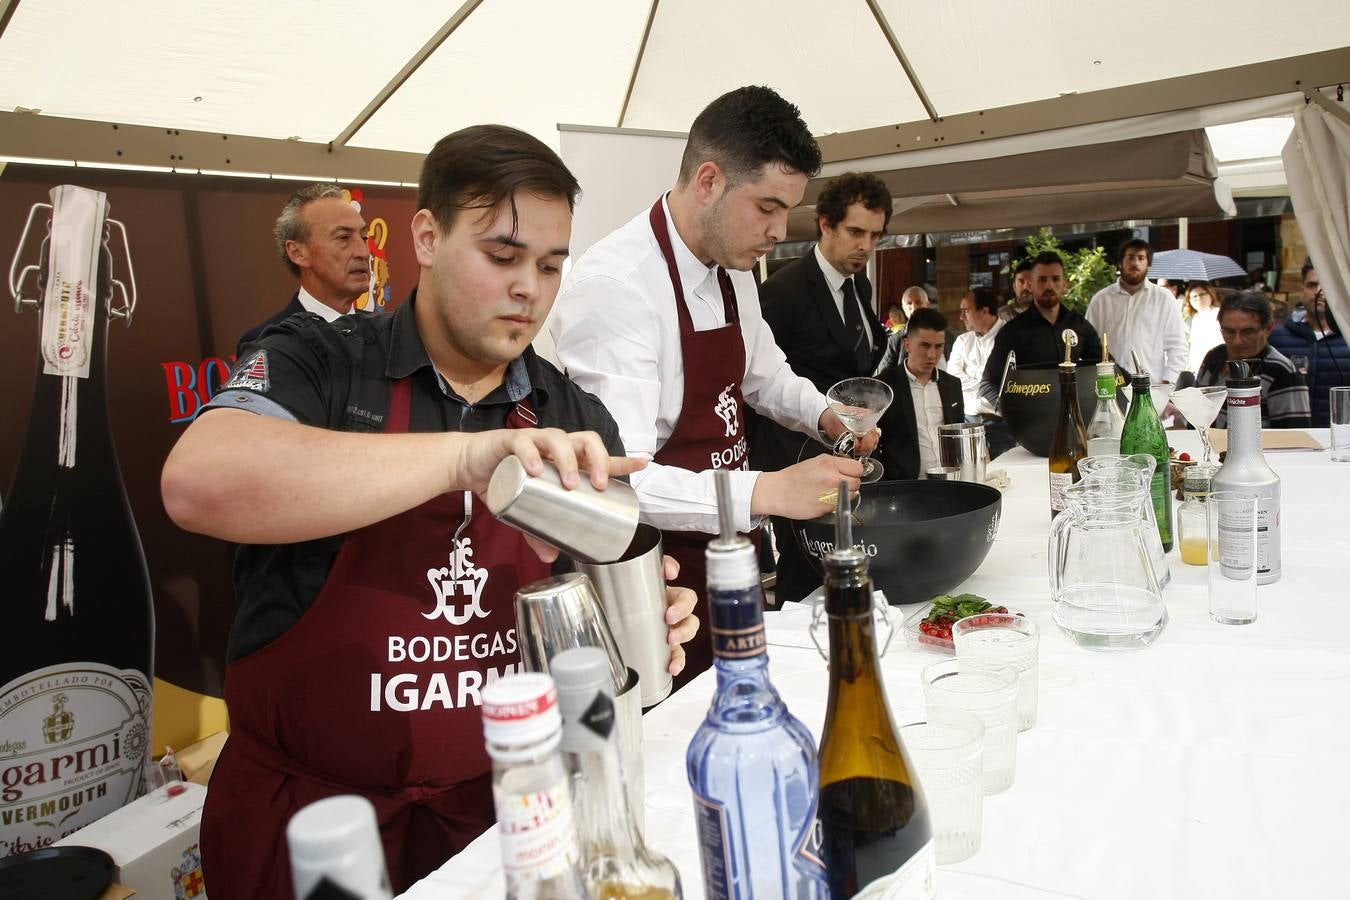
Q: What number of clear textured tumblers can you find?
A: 3